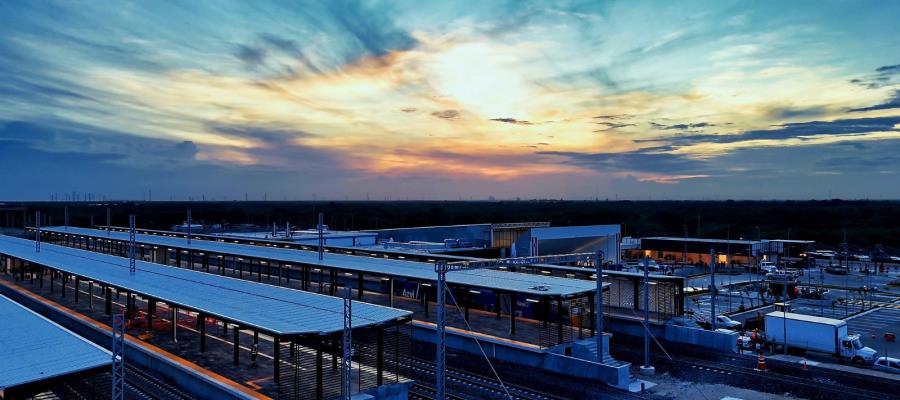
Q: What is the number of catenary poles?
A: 12